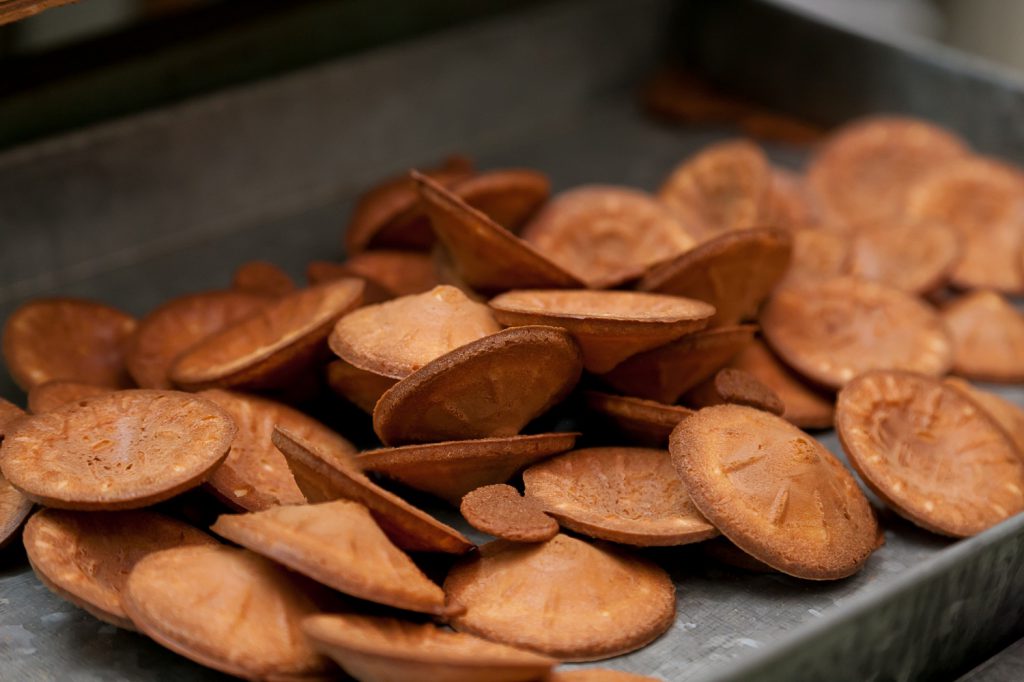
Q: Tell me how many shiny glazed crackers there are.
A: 0